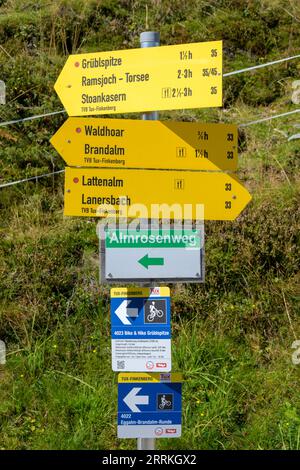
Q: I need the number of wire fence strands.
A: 2